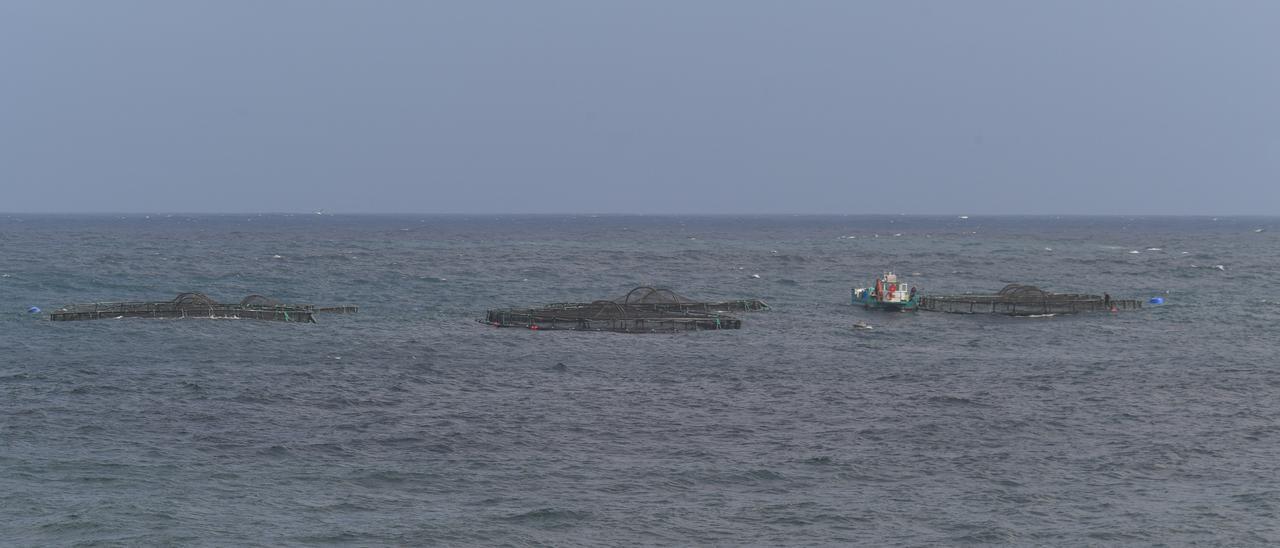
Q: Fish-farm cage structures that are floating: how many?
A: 3